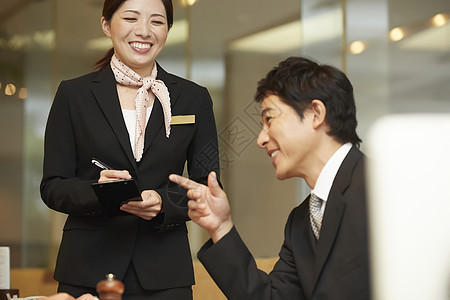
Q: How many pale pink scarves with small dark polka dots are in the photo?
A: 1